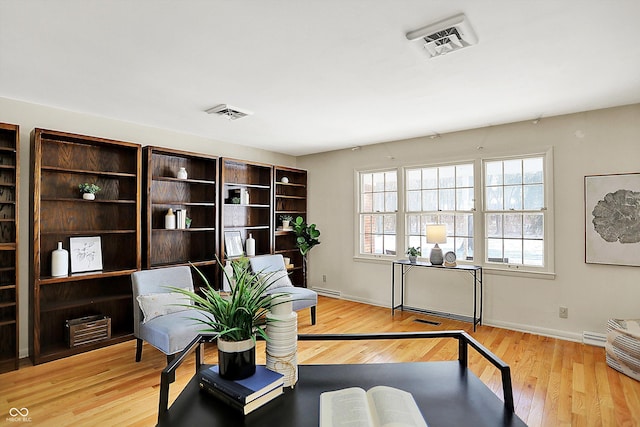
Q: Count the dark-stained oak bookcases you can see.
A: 5